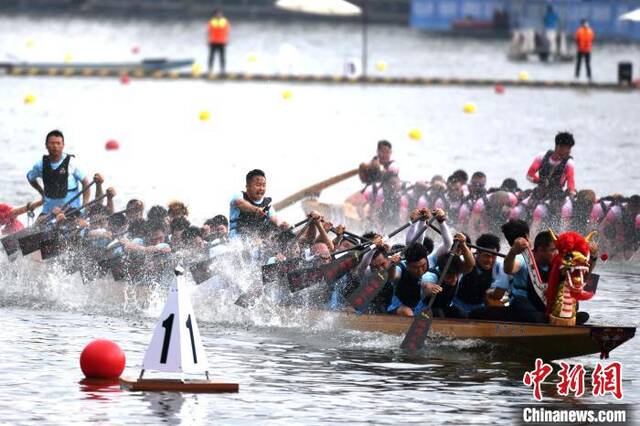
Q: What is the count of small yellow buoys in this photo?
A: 11